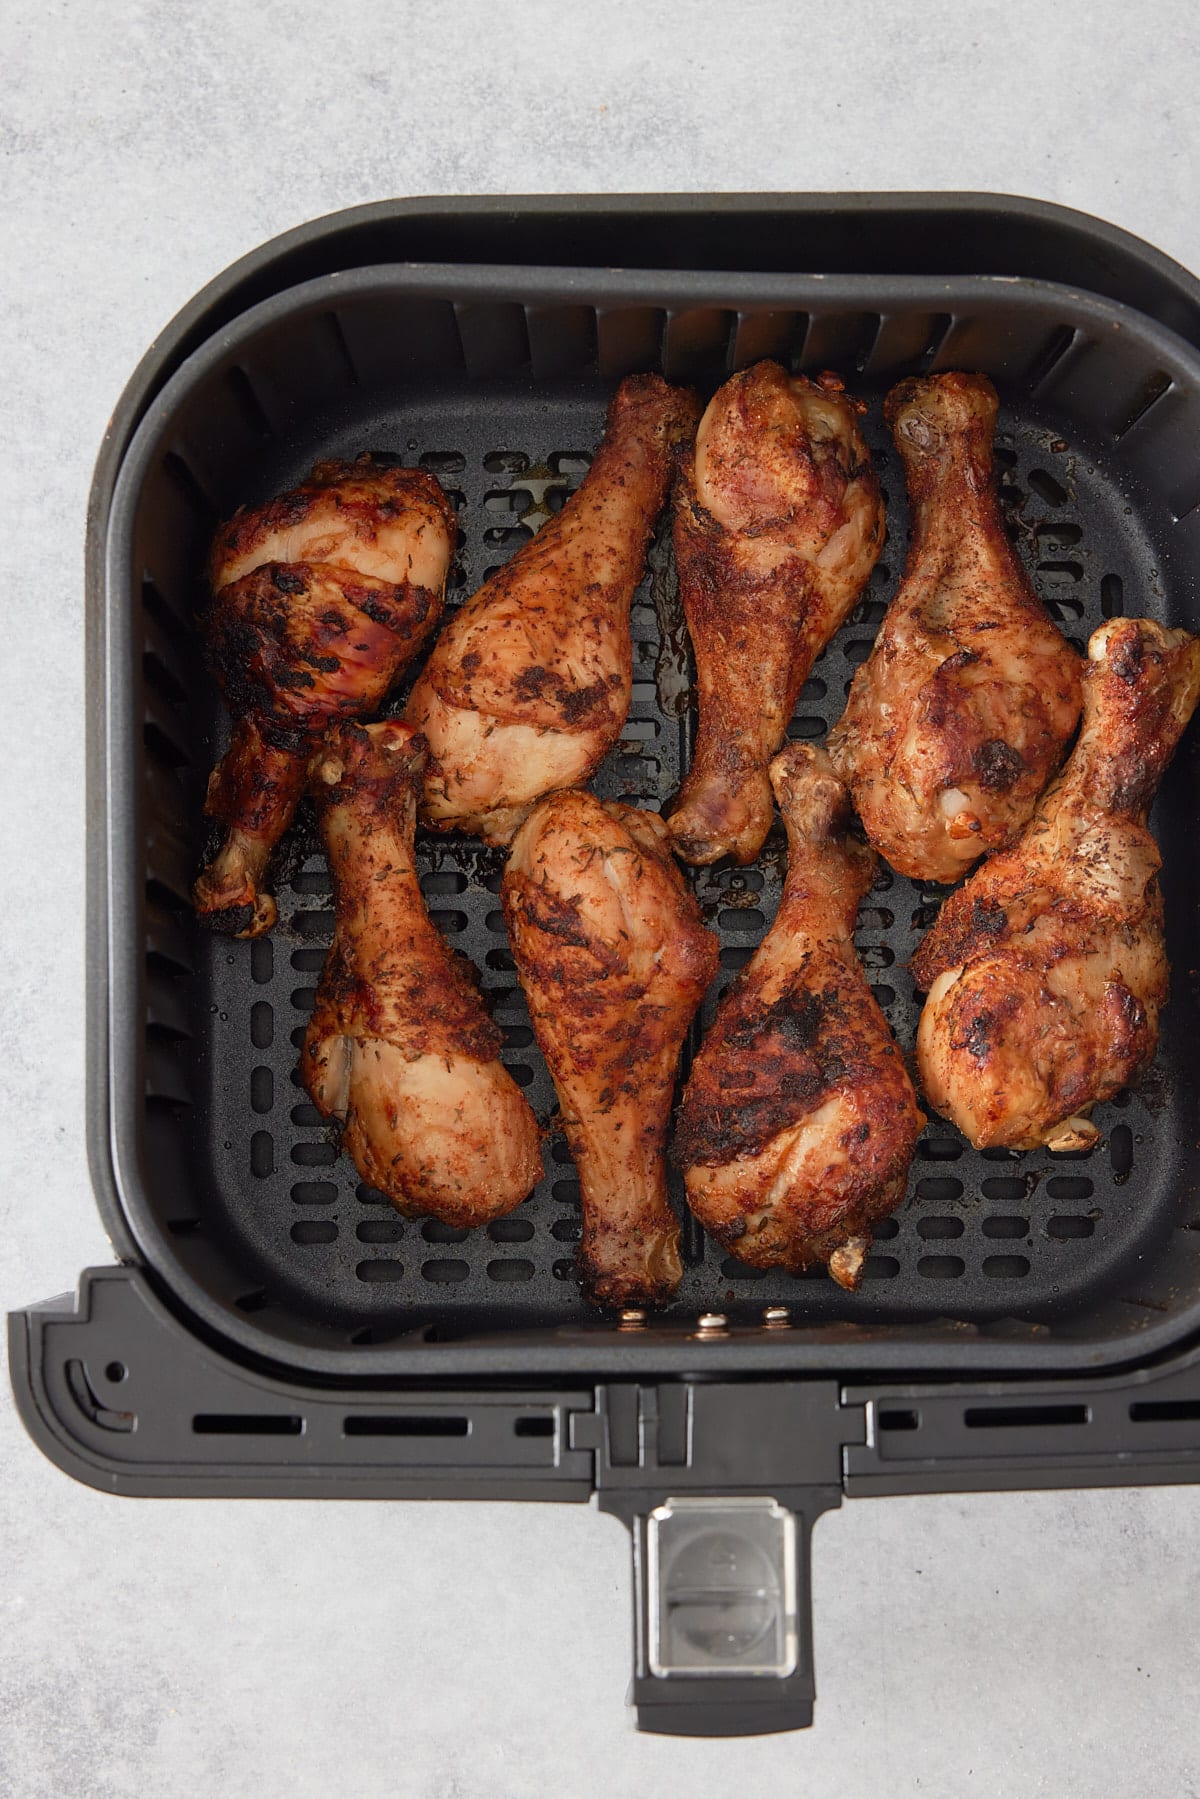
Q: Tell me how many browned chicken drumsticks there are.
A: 8